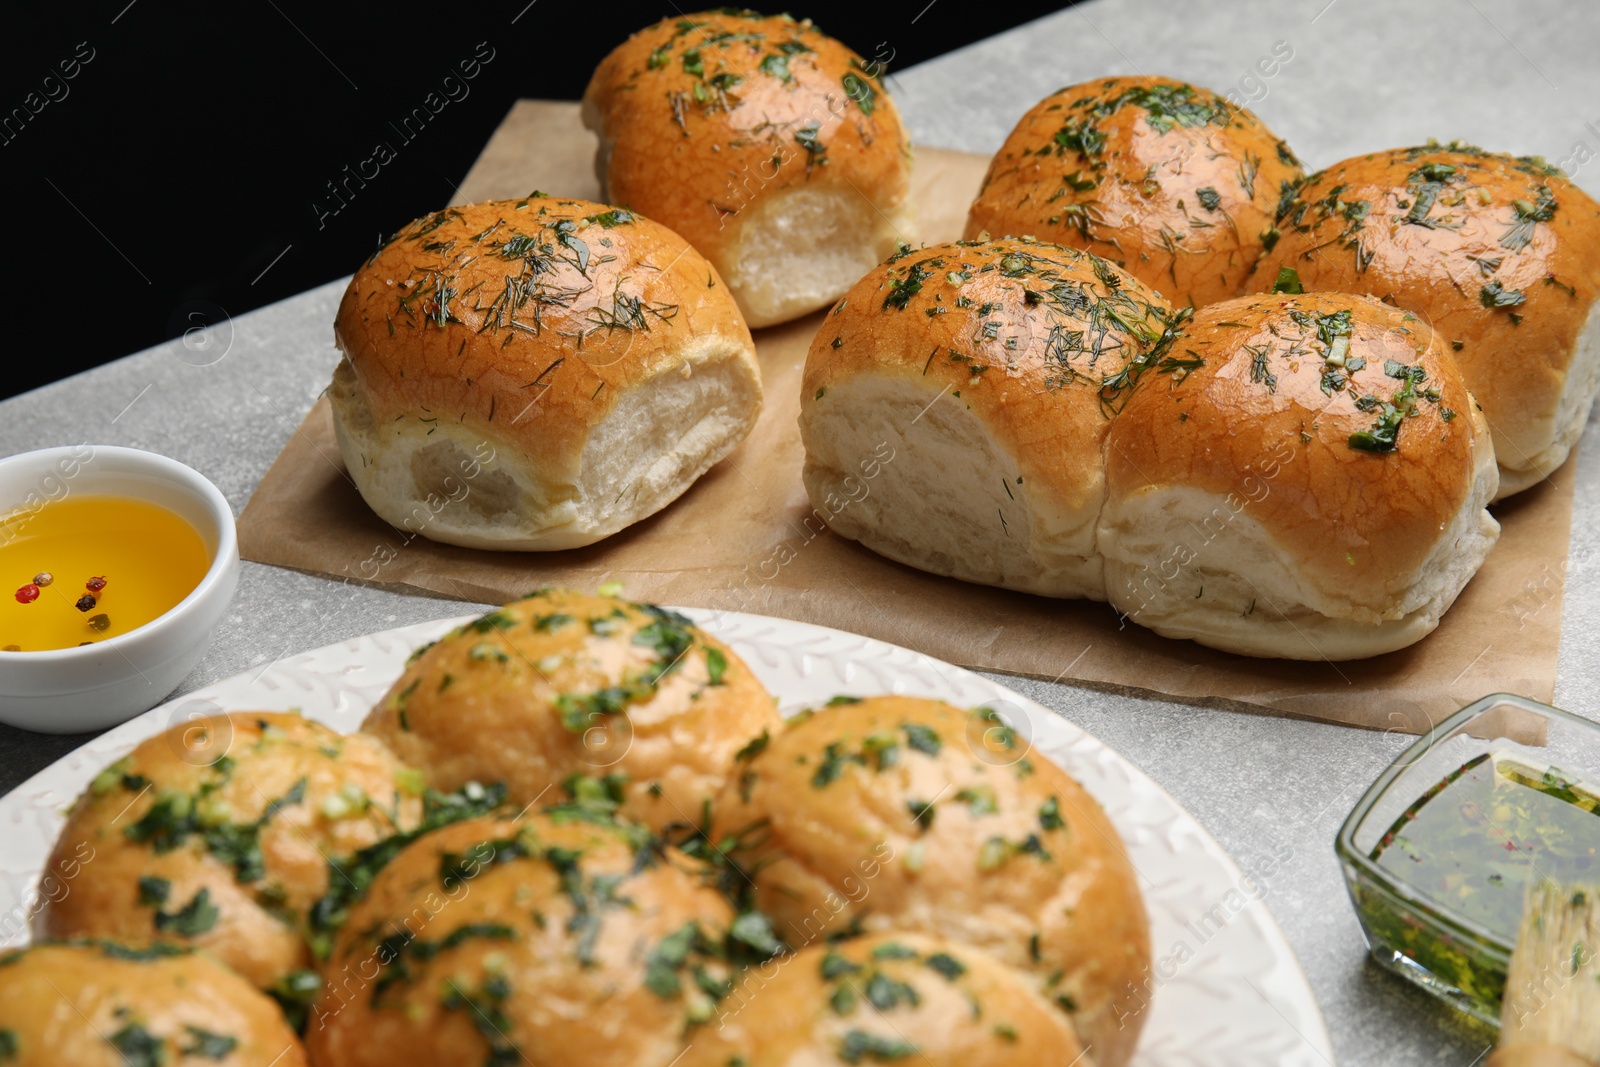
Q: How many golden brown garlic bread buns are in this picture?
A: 12